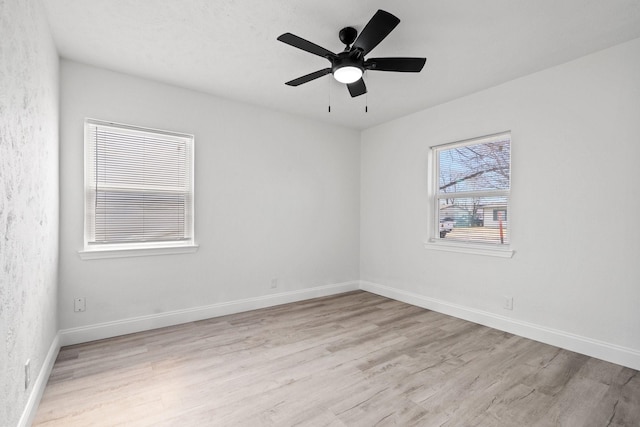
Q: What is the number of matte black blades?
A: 5